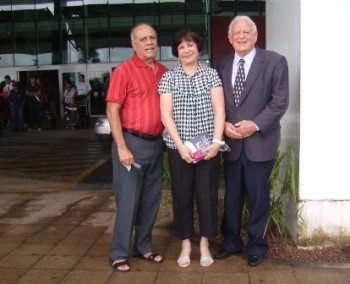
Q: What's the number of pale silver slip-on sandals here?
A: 2